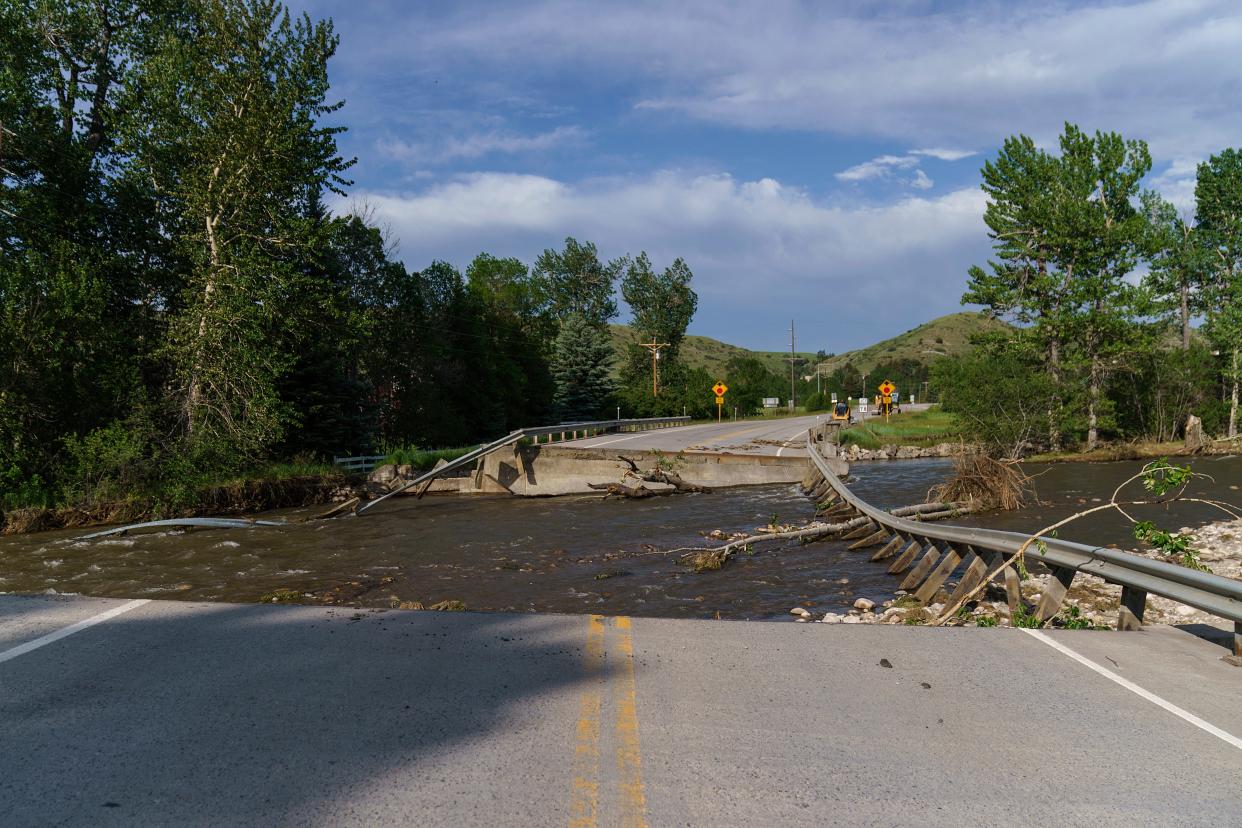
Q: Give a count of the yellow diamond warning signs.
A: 2